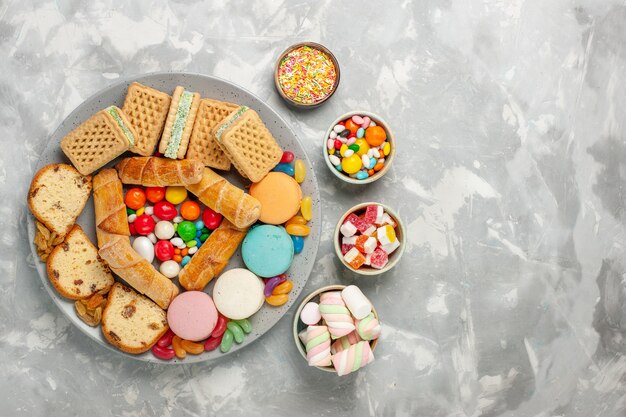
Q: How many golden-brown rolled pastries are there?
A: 5